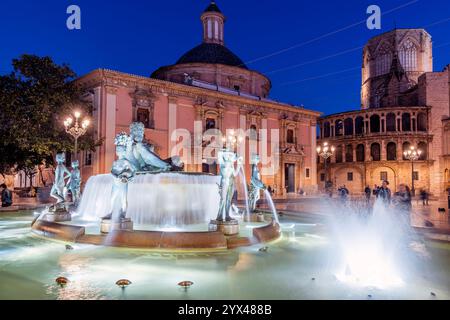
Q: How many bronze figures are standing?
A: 5